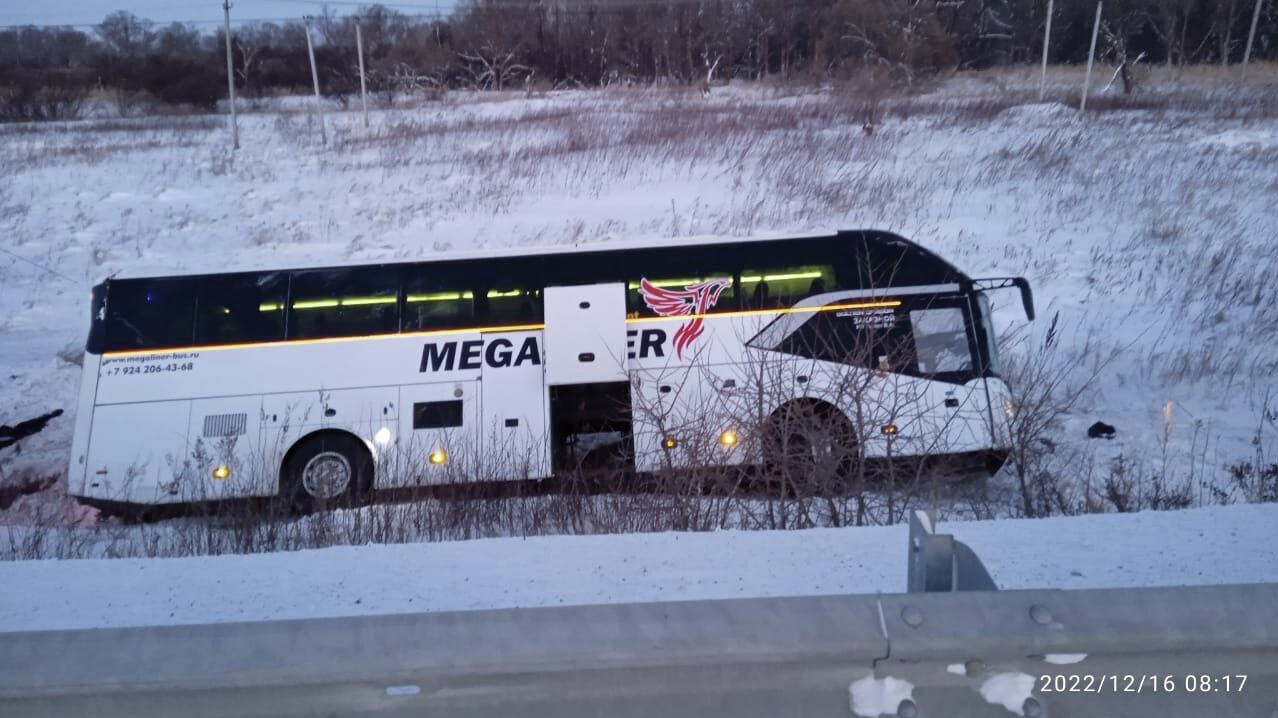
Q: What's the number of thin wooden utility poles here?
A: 6